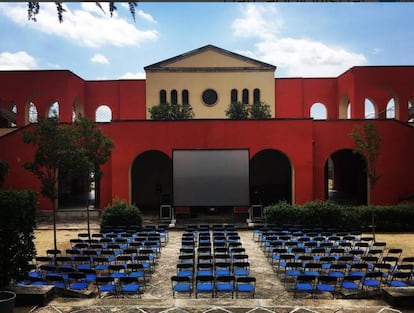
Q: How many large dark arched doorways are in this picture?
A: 4